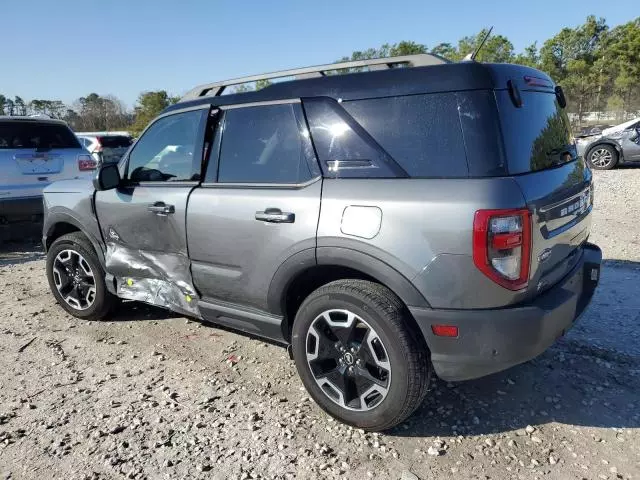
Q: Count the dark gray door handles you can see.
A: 2